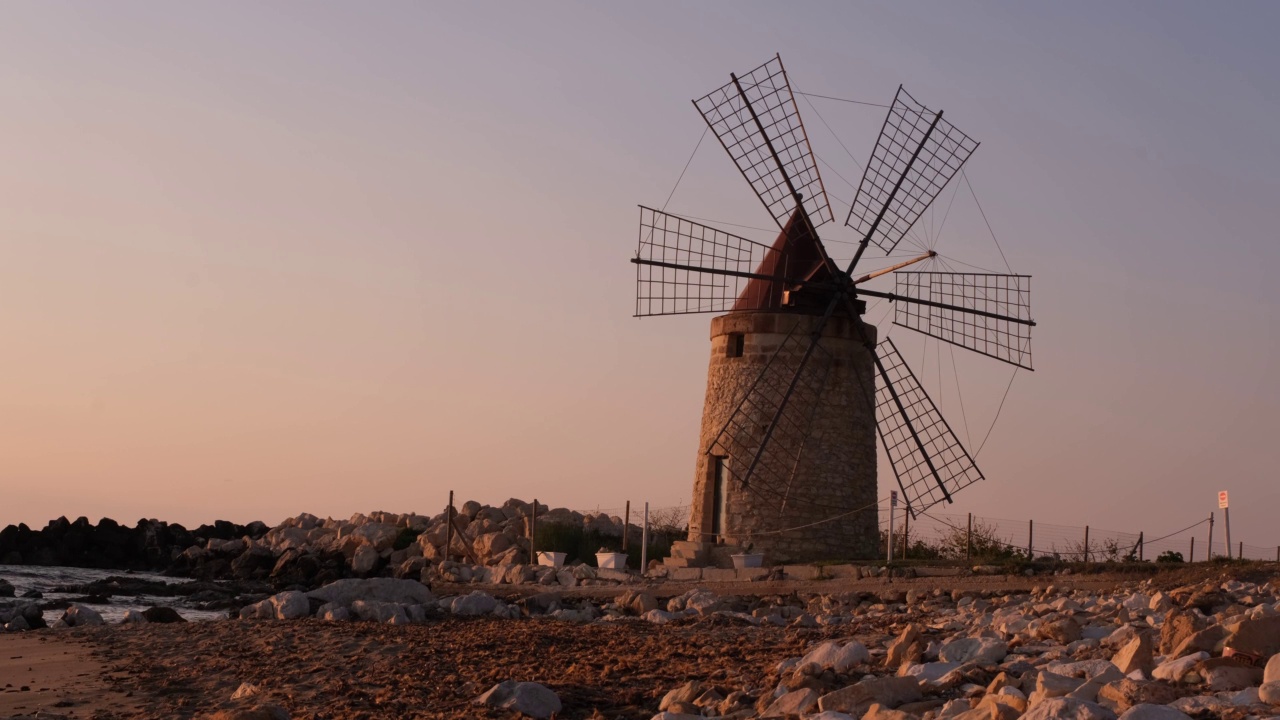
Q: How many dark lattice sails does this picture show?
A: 6